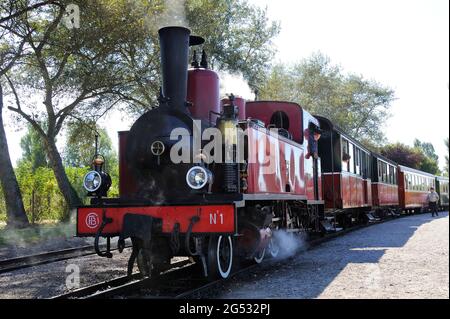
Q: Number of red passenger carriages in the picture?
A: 3